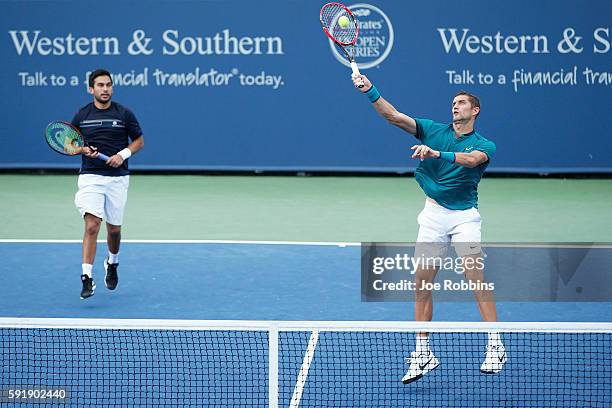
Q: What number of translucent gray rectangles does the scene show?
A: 2